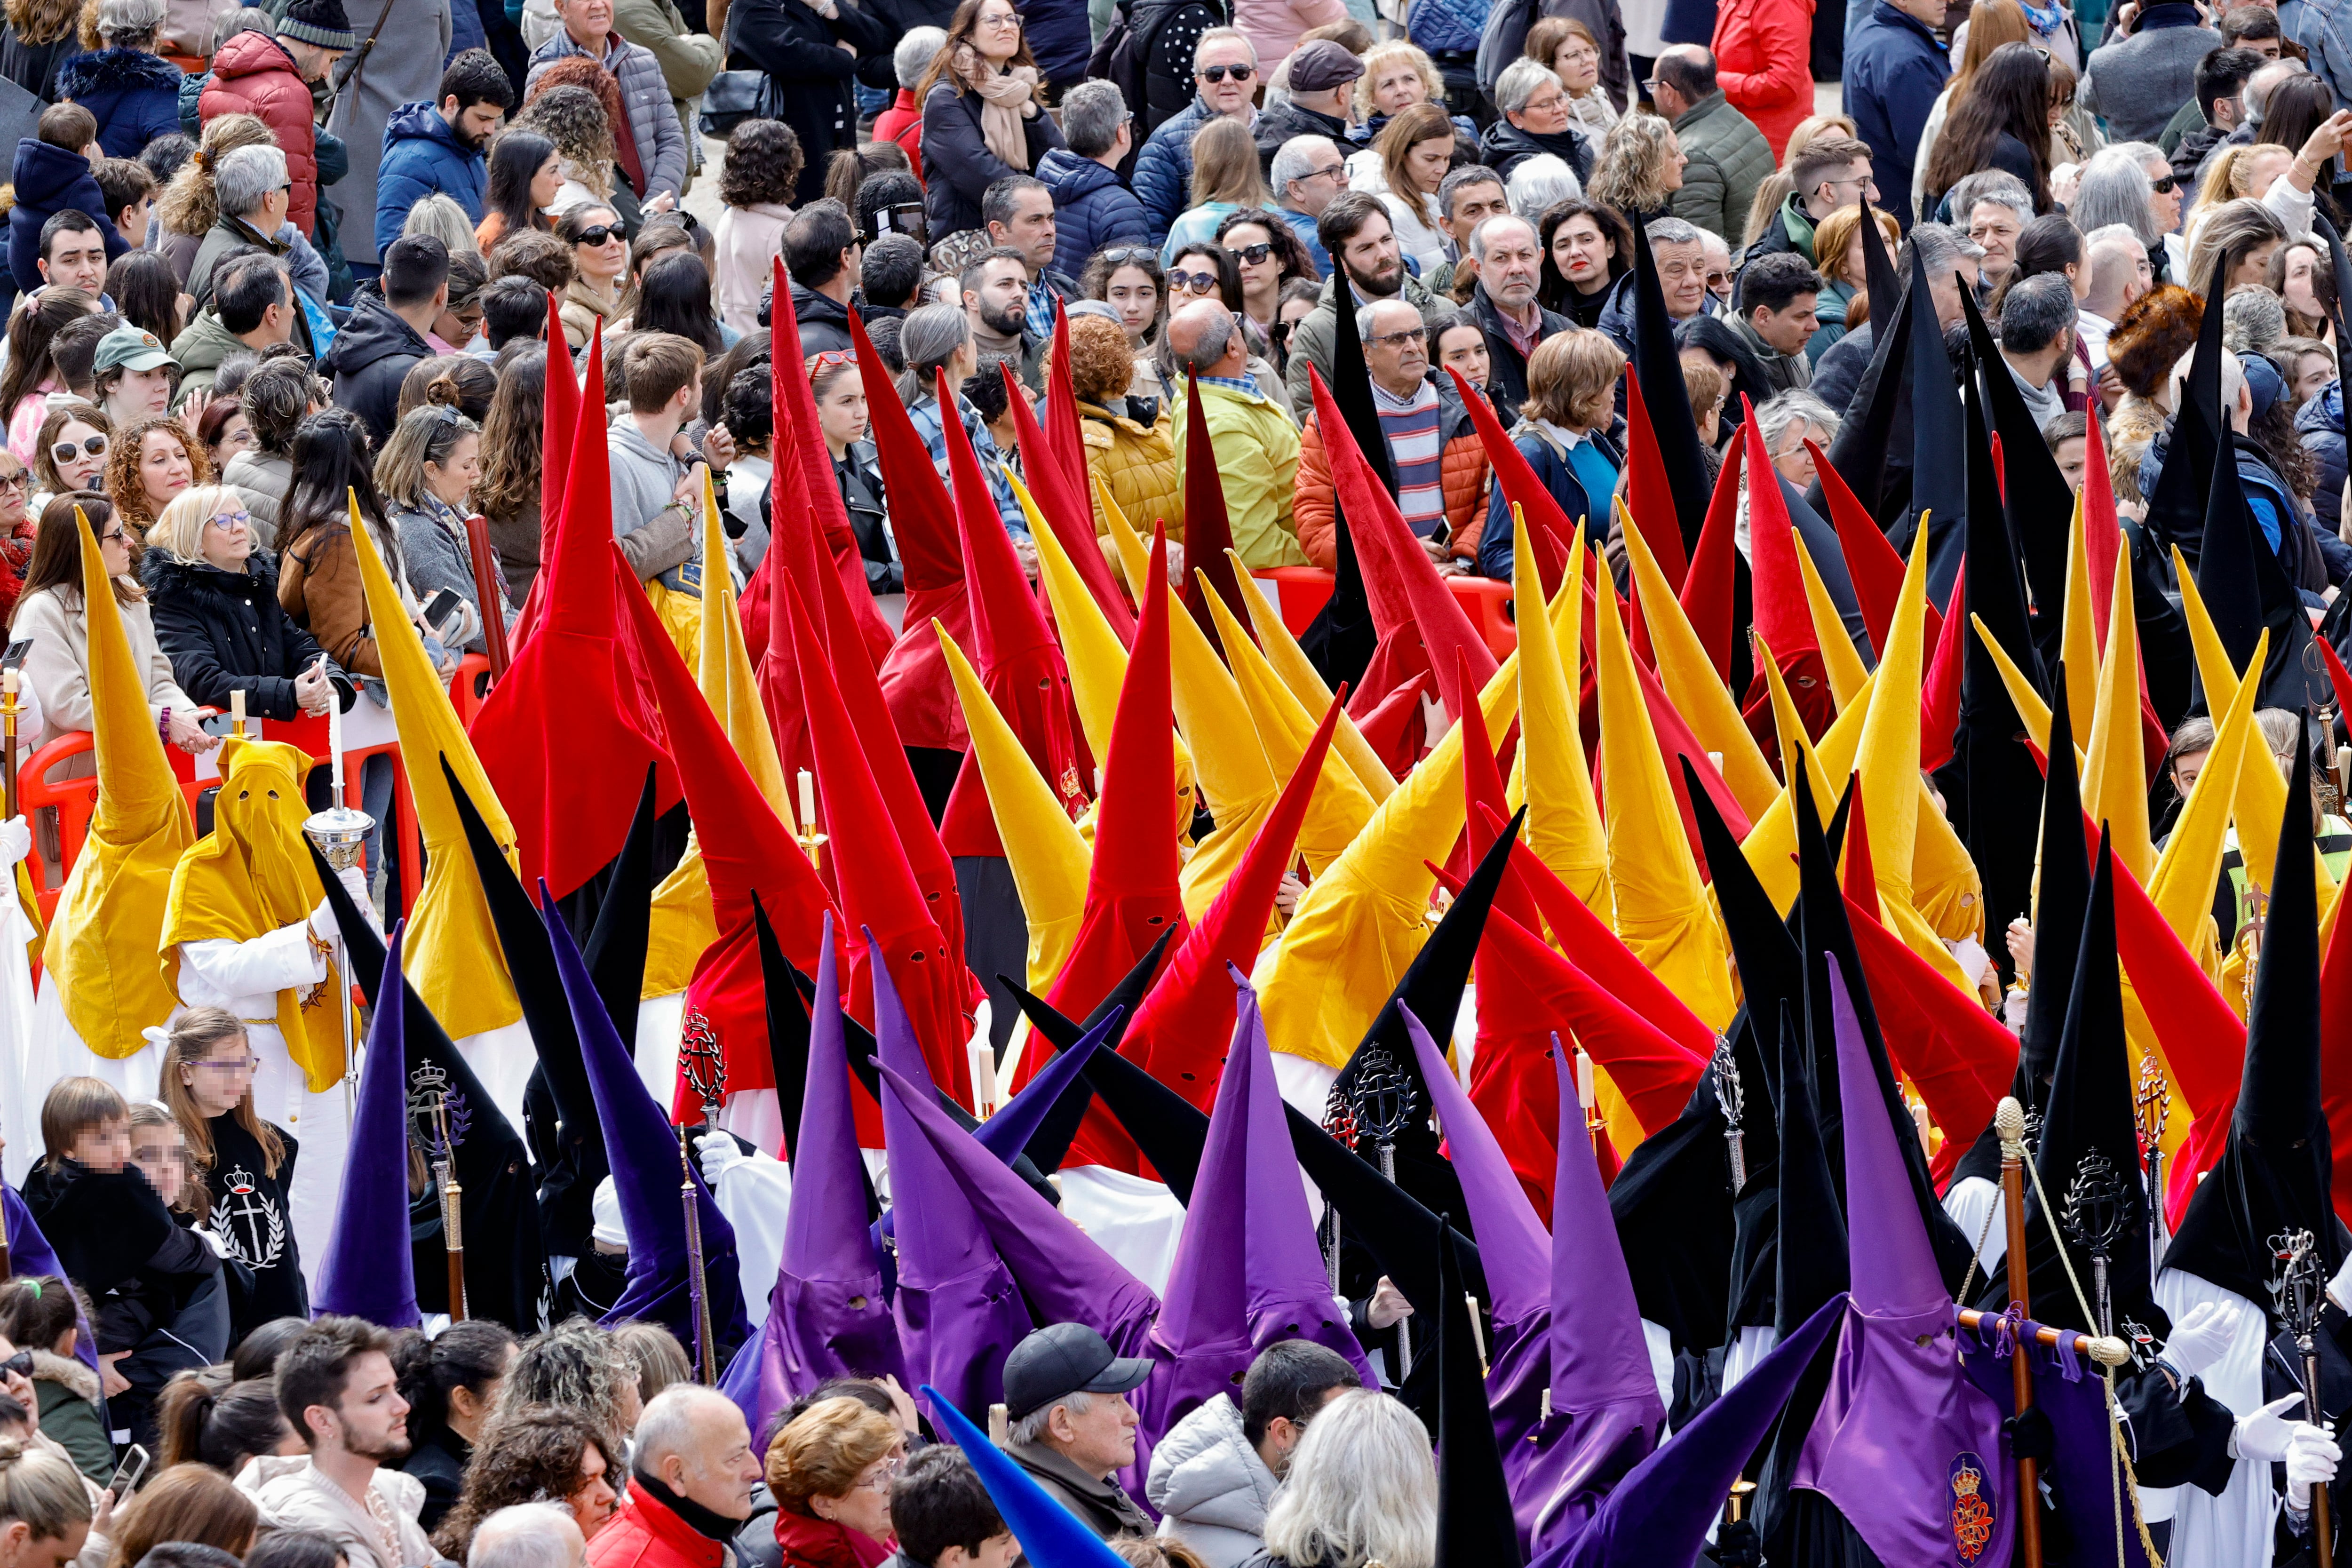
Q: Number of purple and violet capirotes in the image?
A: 12